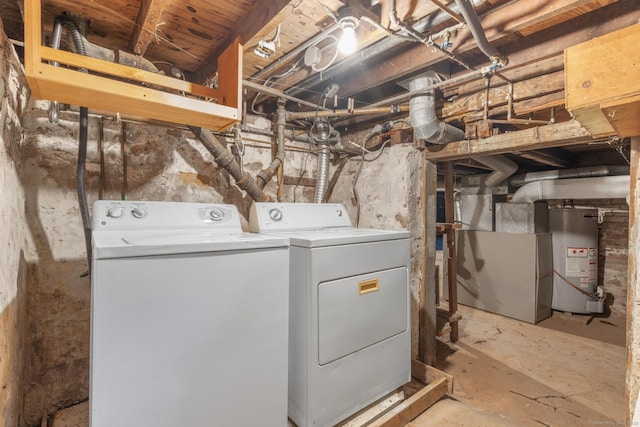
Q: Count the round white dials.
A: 4